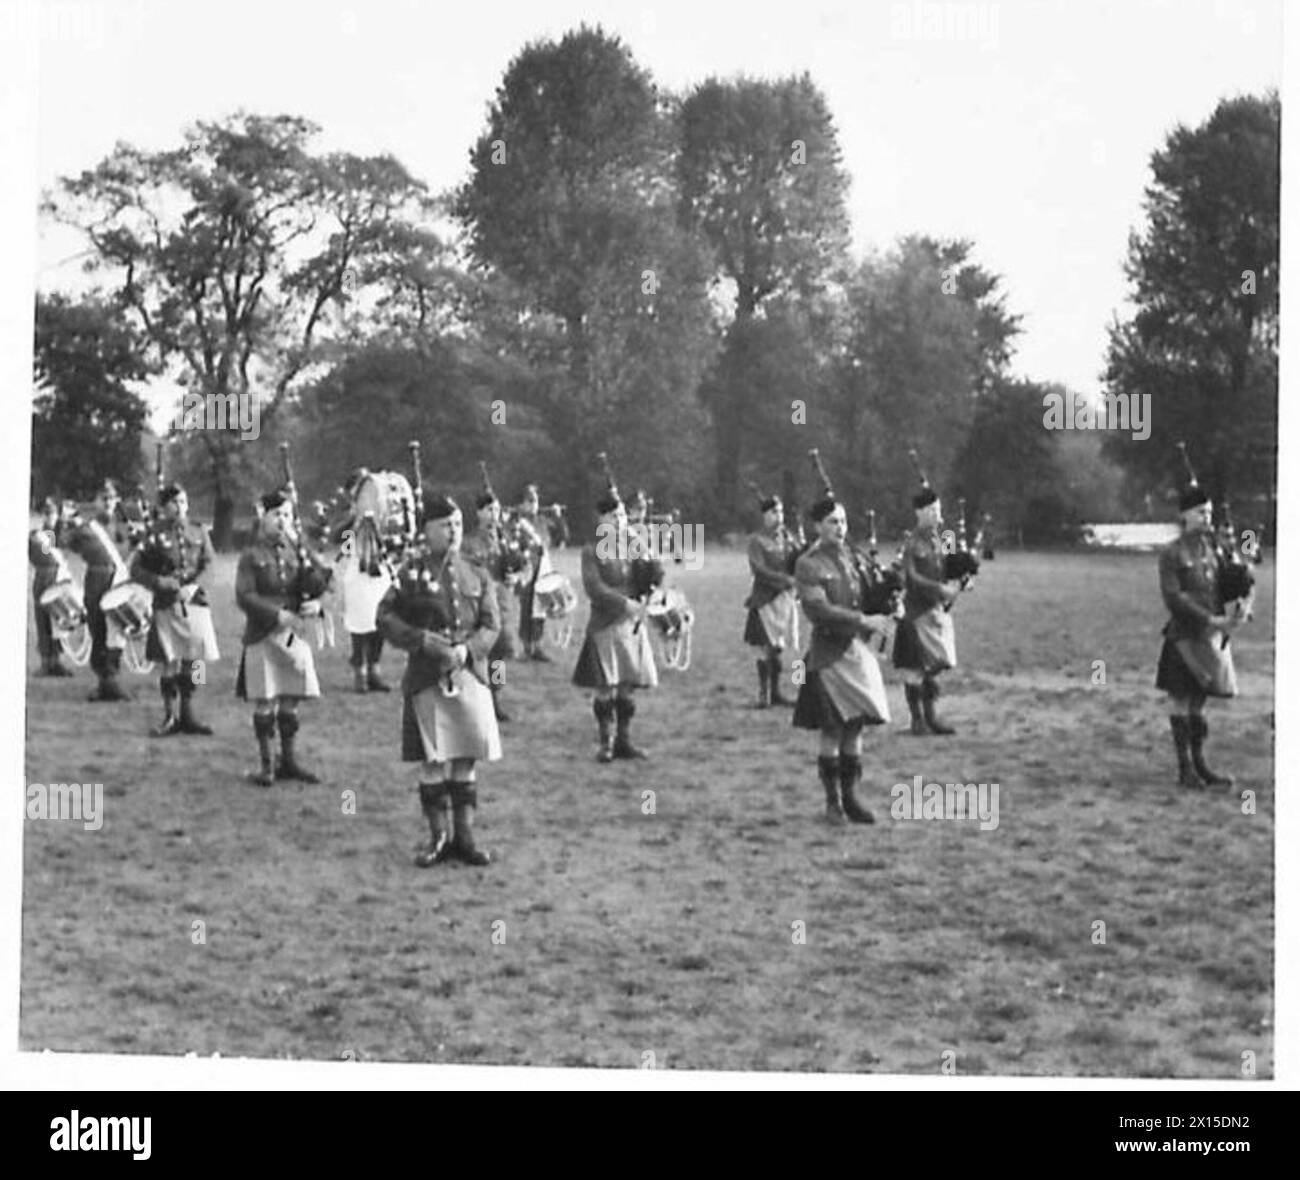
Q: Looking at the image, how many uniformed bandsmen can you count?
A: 14